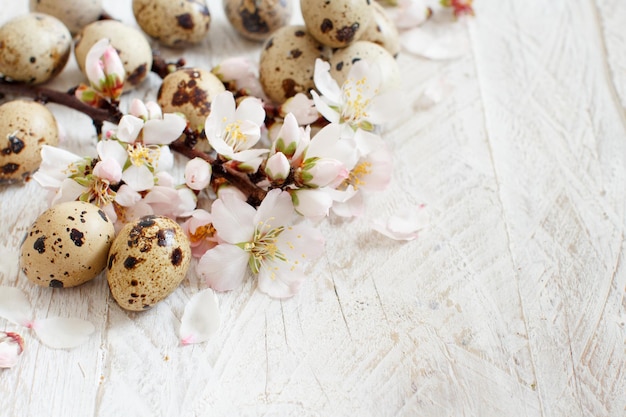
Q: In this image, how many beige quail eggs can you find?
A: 13